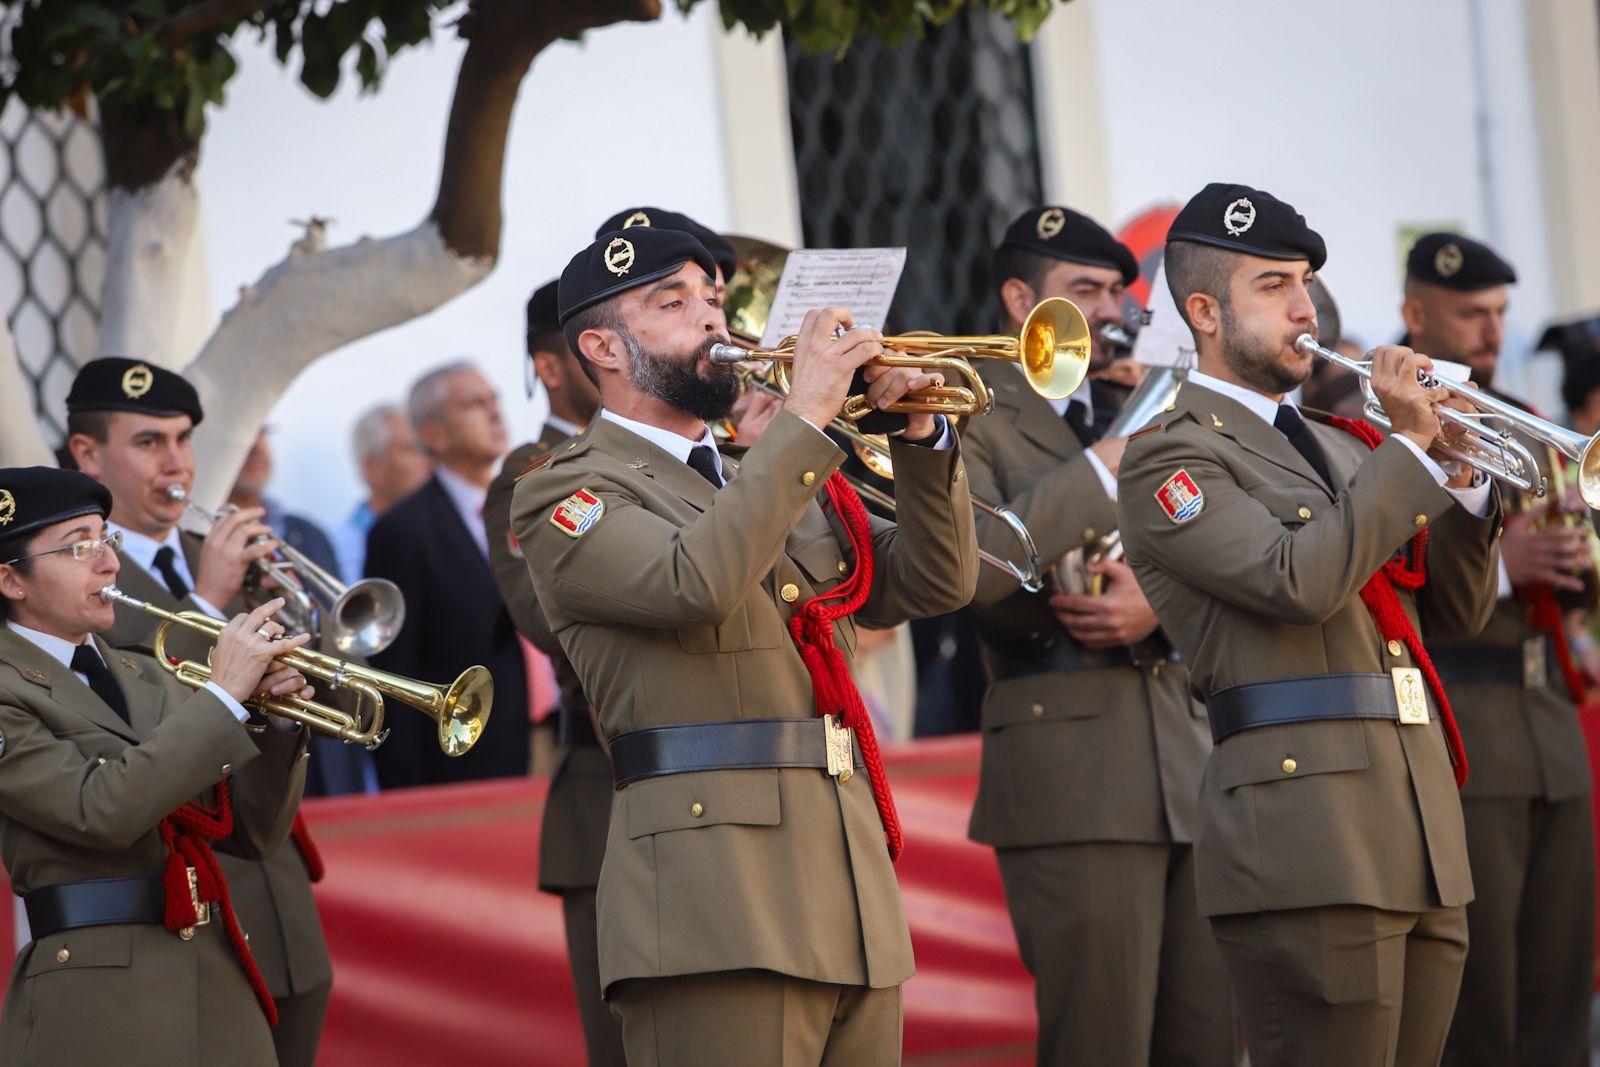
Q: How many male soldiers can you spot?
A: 7